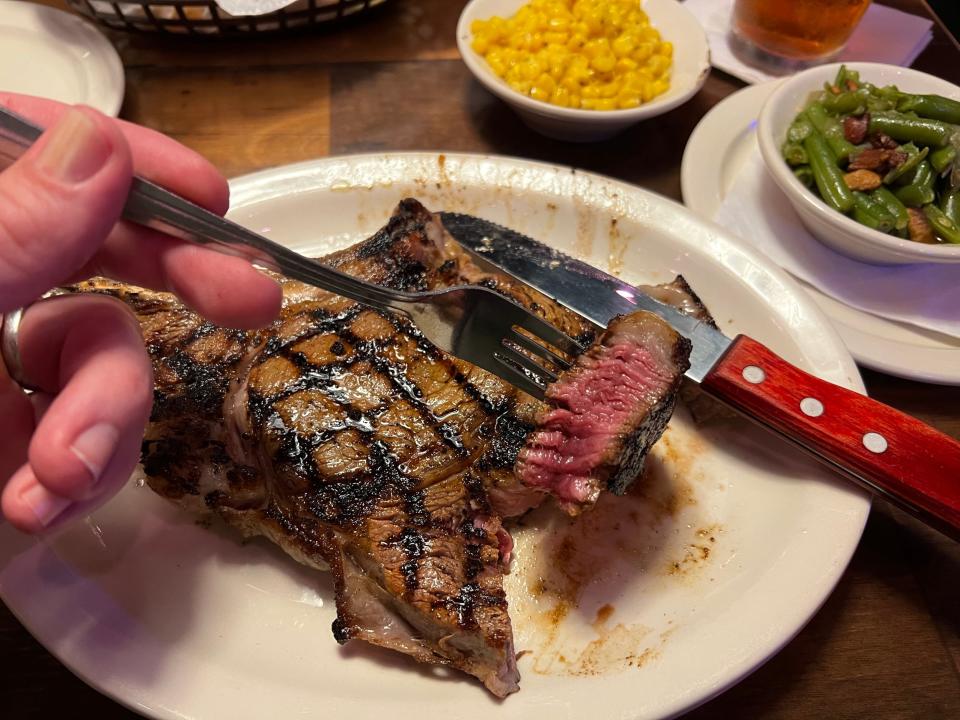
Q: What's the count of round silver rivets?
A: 3